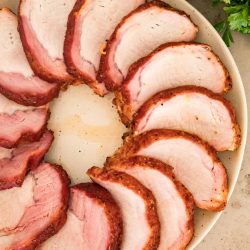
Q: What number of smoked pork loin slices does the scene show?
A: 13